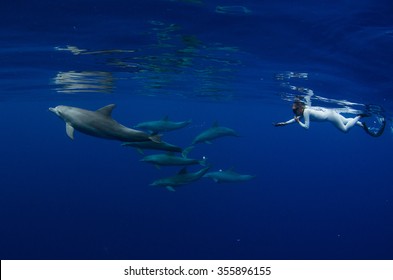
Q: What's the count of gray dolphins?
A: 7